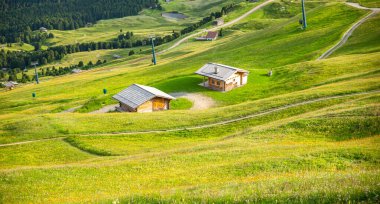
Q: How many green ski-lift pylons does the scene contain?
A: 3